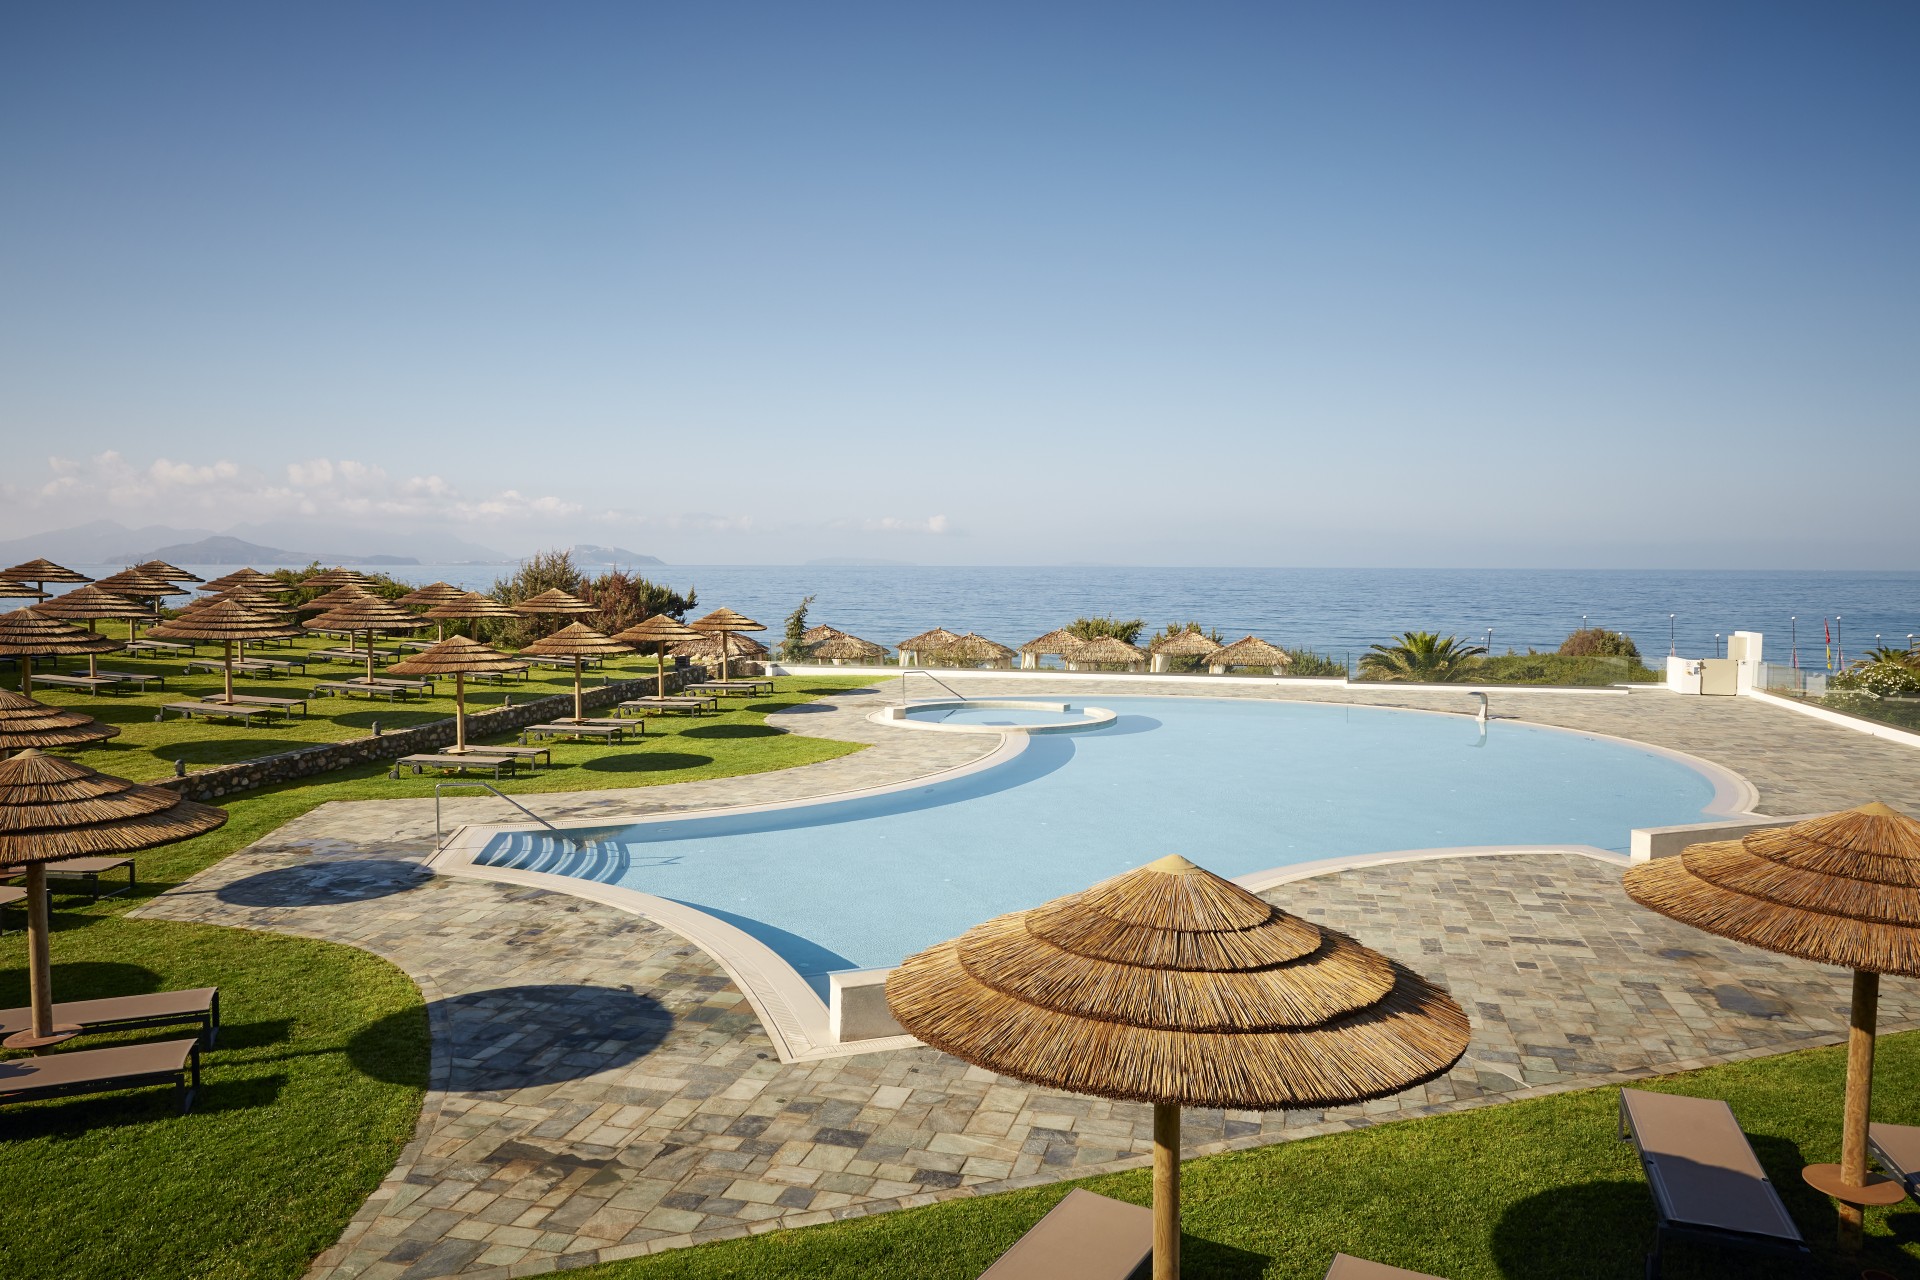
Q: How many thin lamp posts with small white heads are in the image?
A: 10